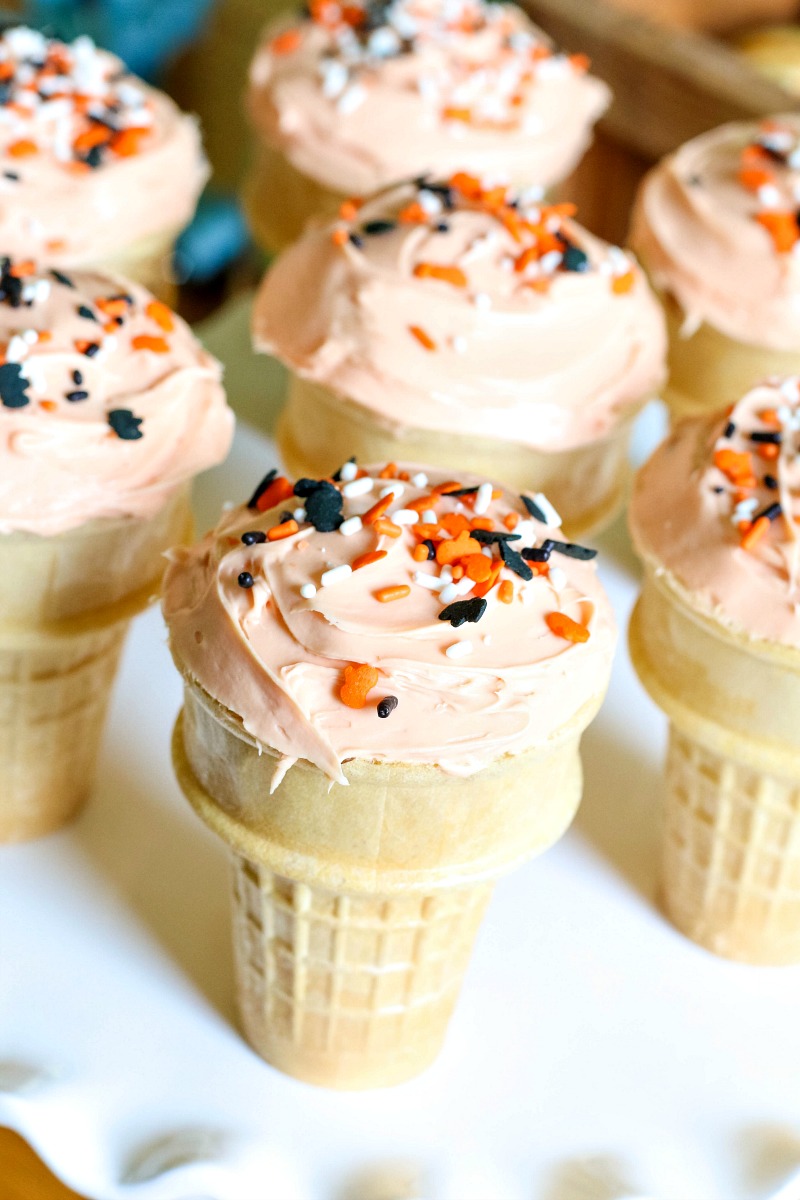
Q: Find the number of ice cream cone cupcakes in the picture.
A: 7